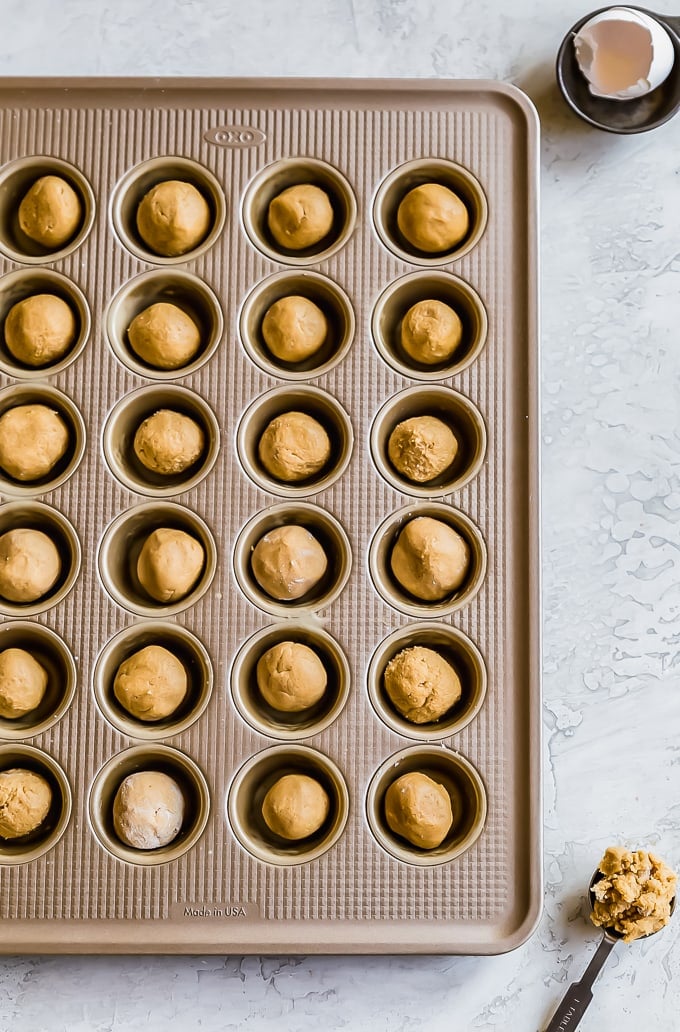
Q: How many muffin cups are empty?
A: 0